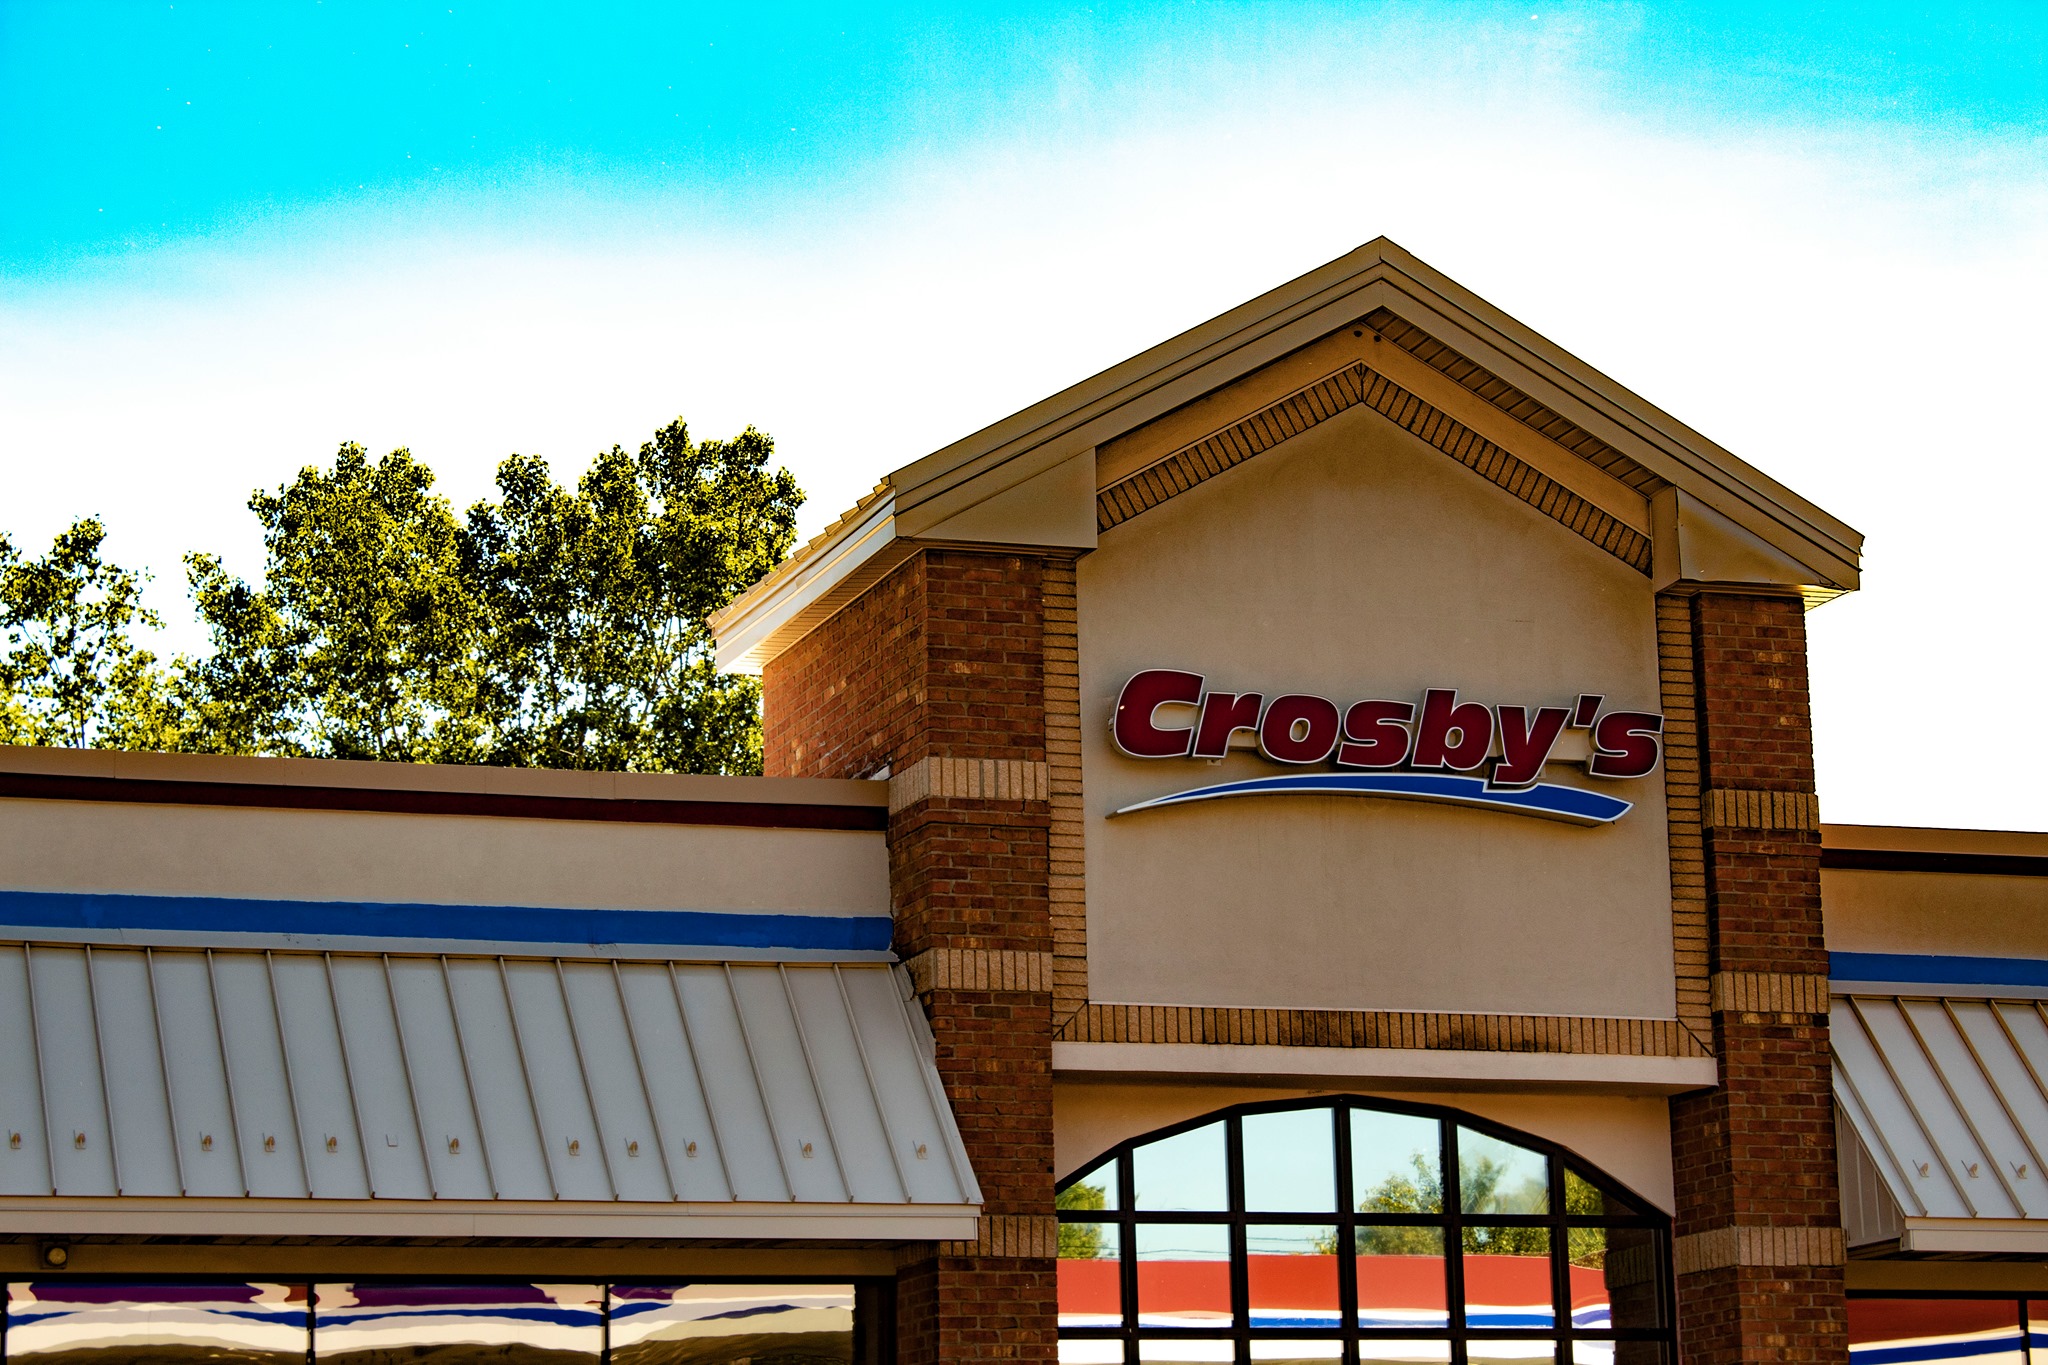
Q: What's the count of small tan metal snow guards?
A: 14